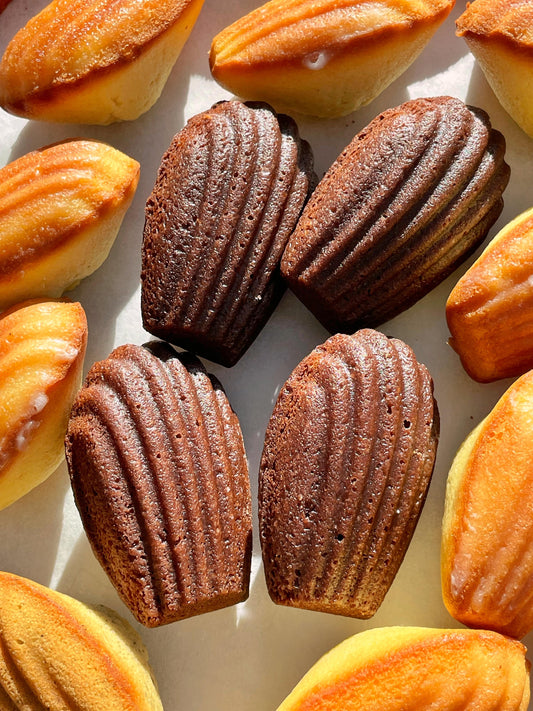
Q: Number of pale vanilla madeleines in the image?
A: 9